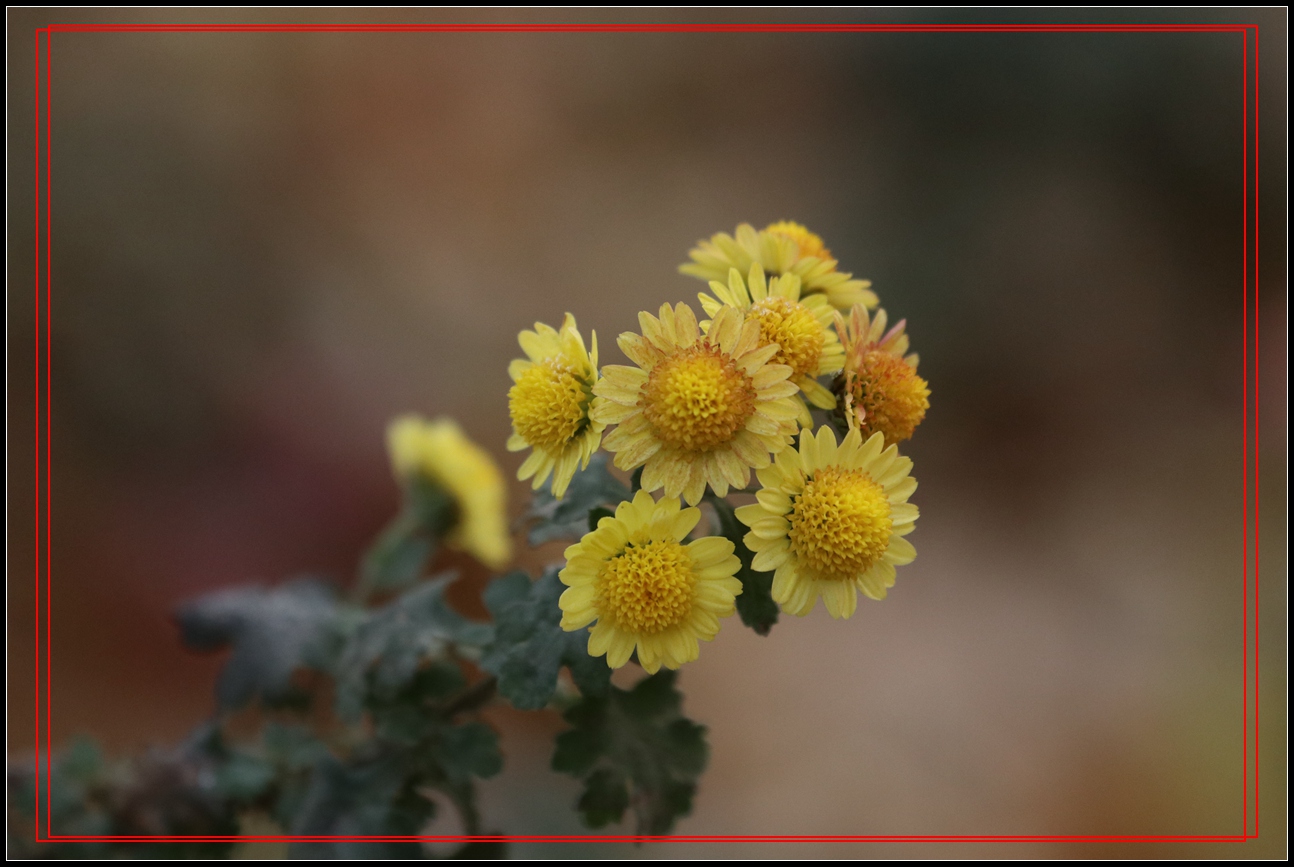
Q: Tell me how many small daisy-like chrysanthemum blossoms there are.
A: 8